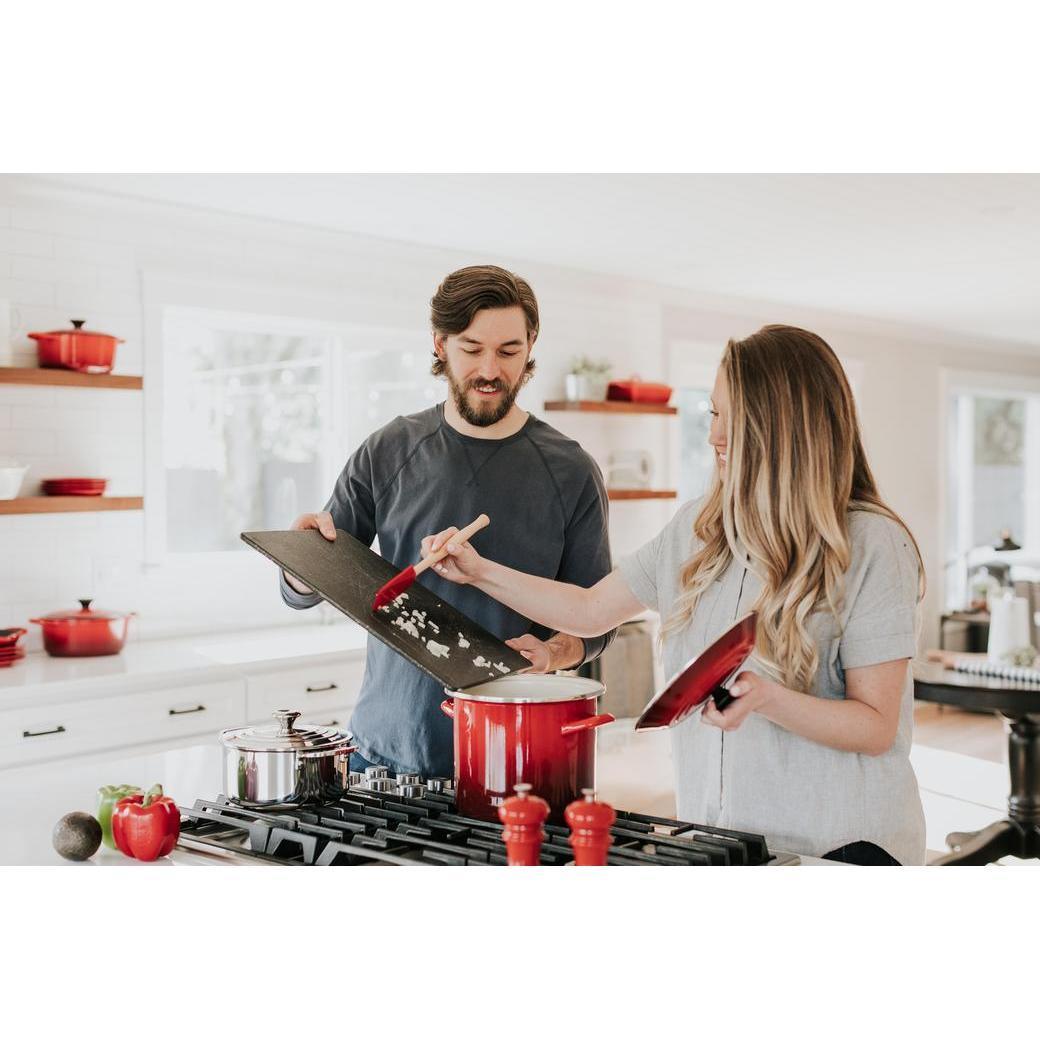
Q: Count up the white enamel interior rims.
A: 1